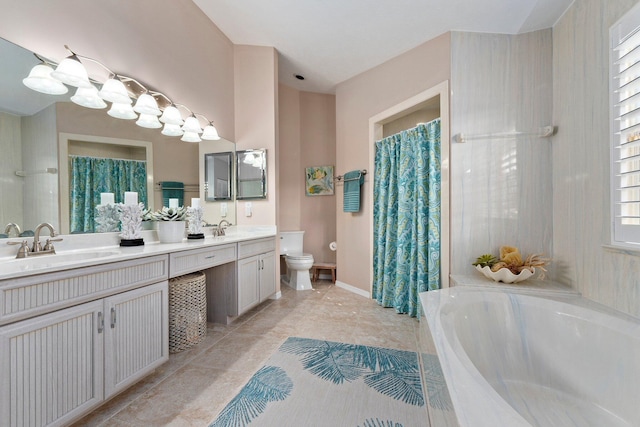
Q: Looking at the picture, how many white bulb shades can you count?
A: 12